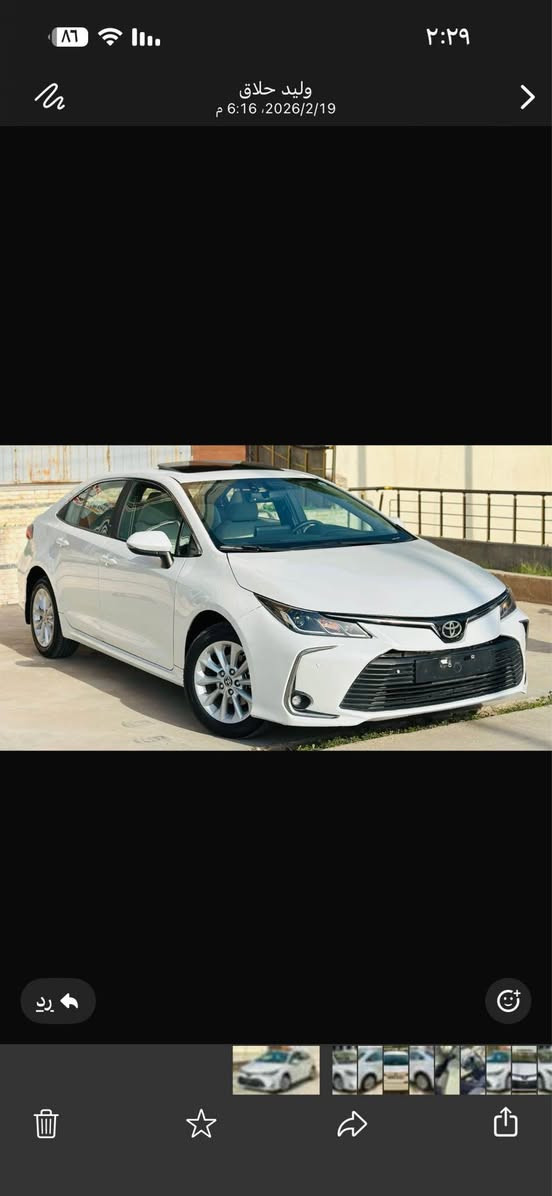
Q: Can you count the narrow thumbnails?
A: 9